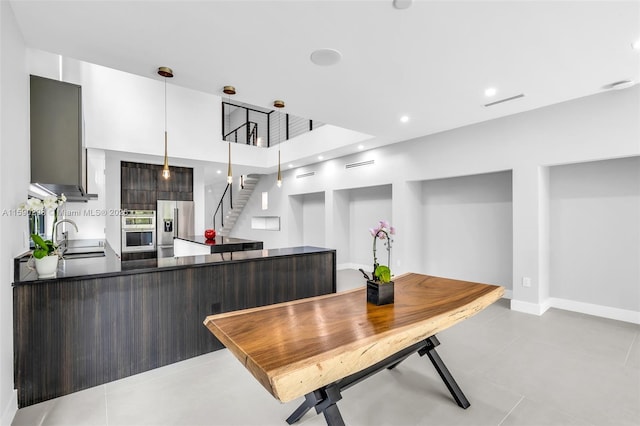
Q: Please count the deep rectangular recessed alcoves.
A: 4